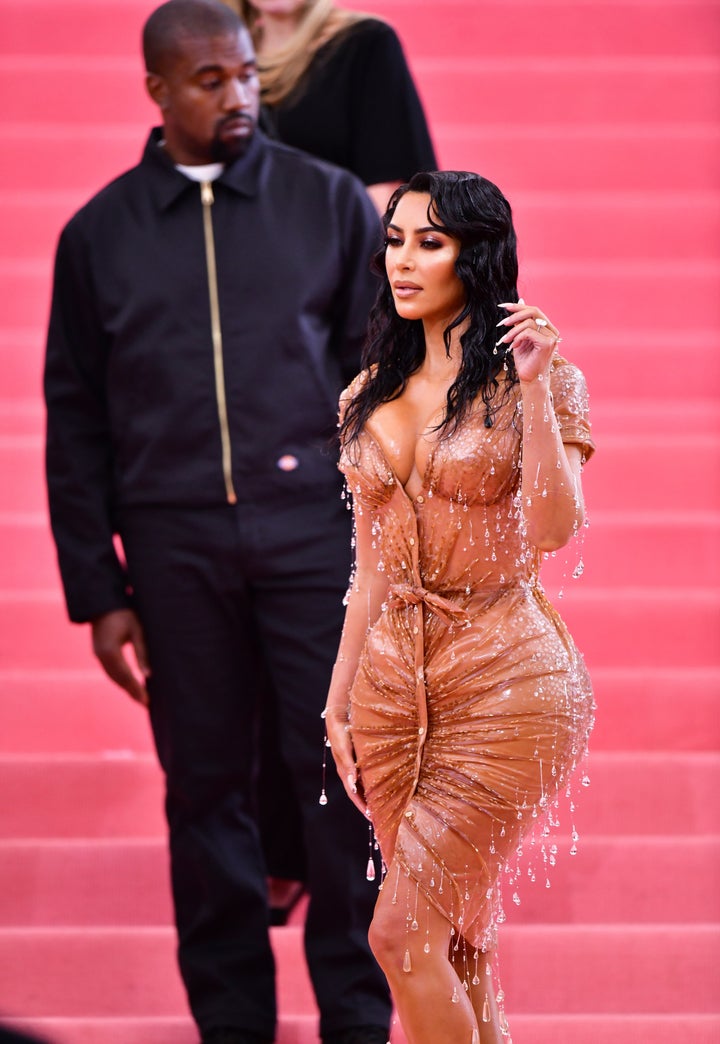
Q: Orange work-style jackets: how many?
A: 0